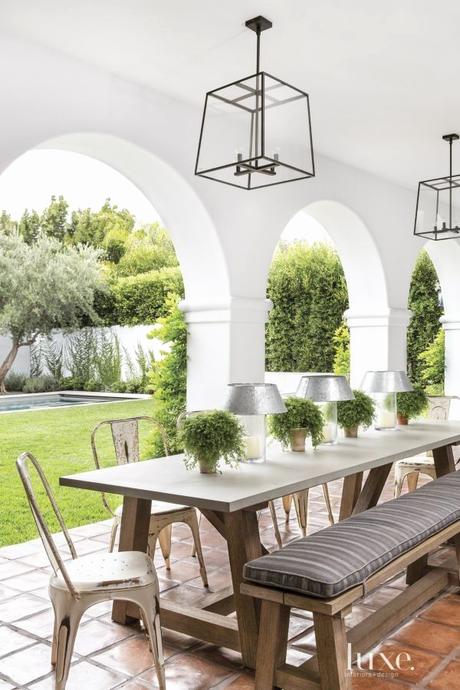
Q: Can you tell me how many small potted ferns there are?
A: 4